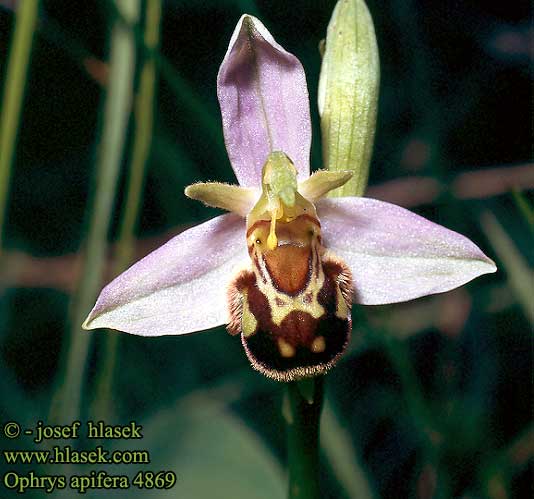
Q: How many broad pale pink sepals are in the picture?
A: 3